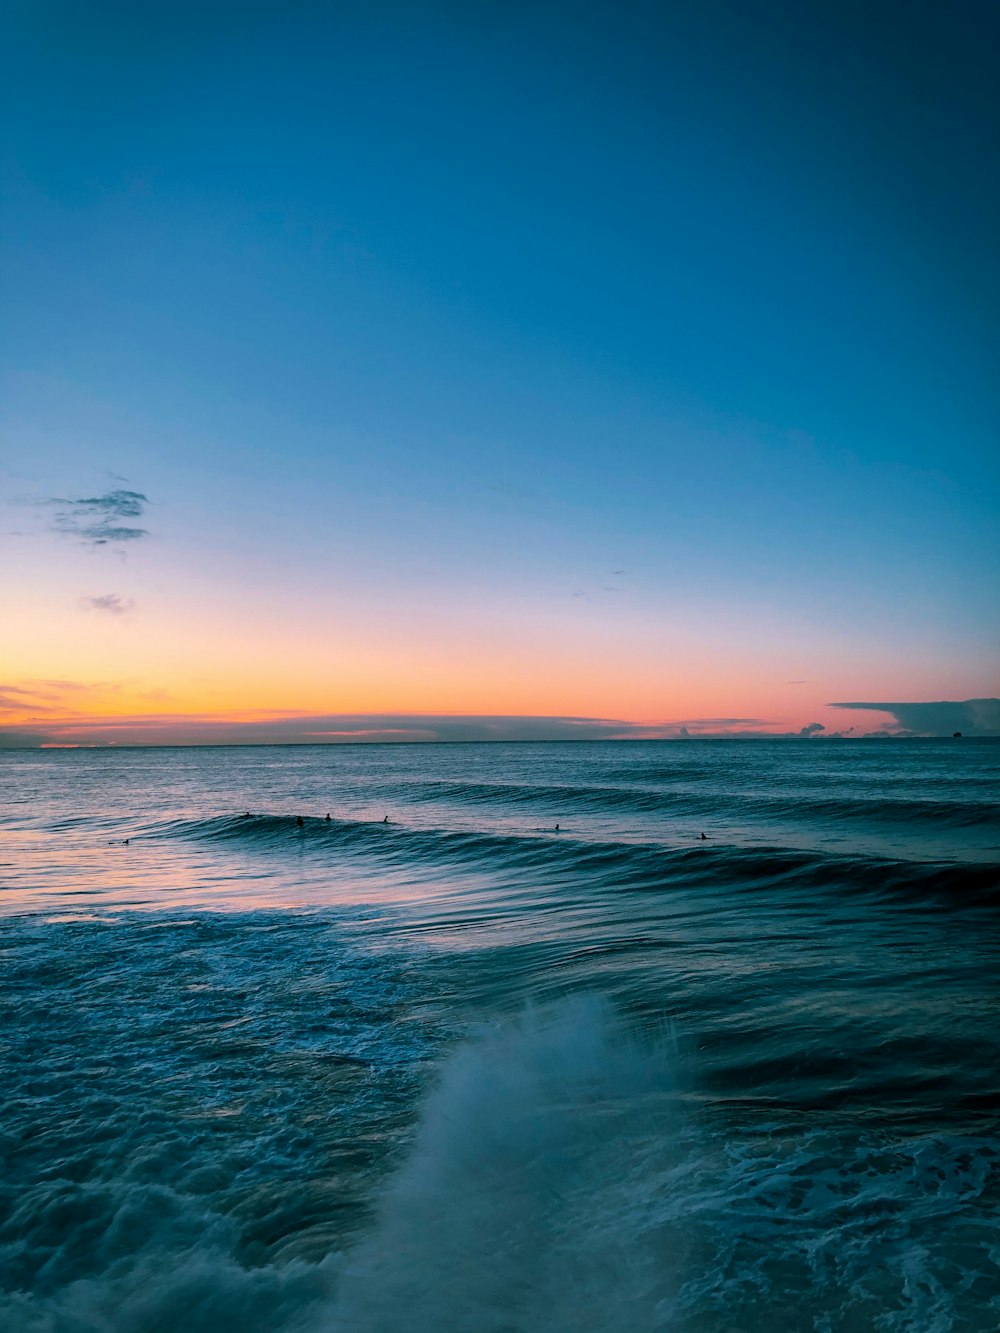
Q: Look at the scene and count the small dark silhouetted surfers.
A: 7